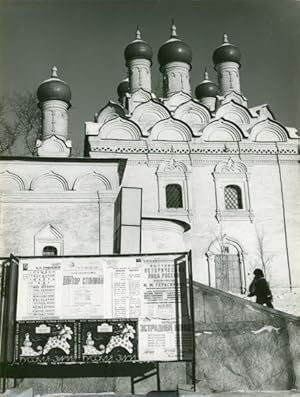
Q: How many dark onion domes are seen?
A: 6